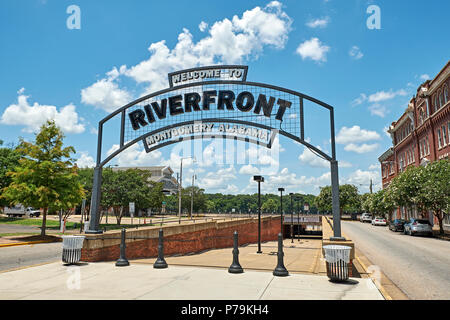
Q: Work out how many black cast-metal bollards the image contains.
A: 4